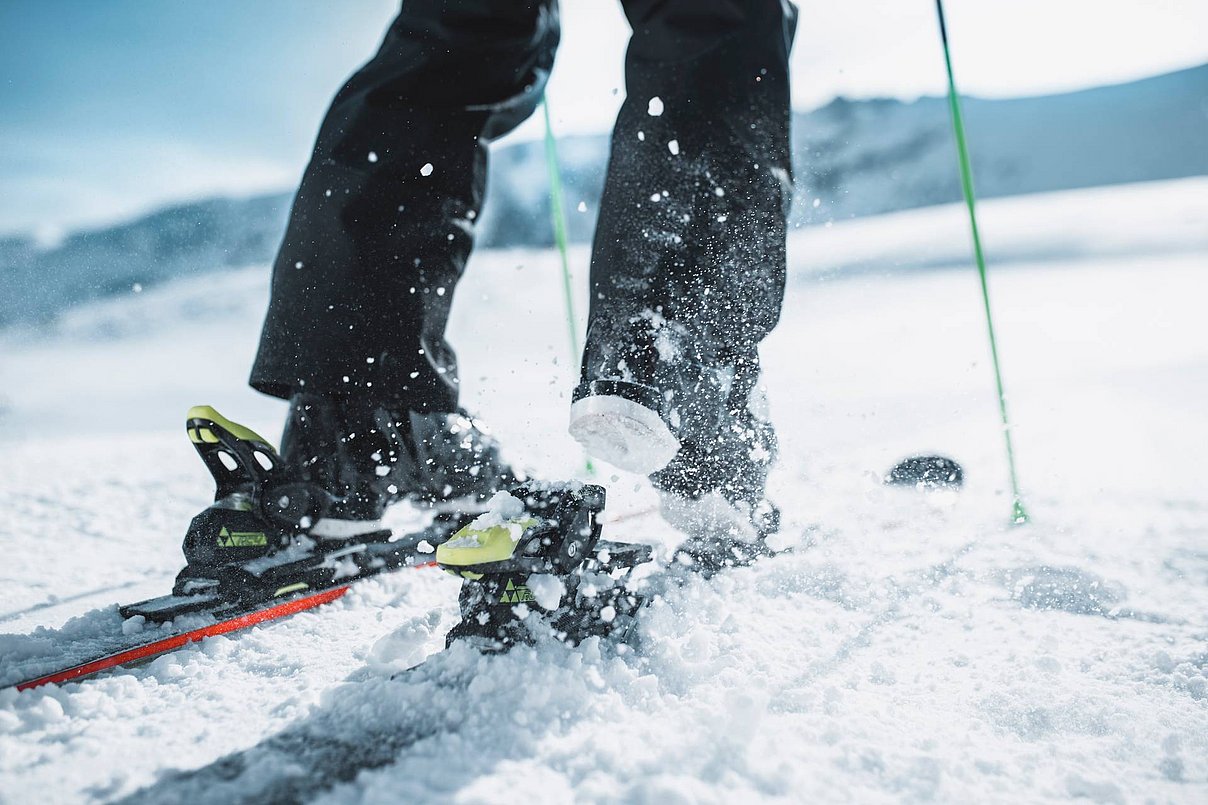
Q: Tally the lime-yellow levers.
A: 2